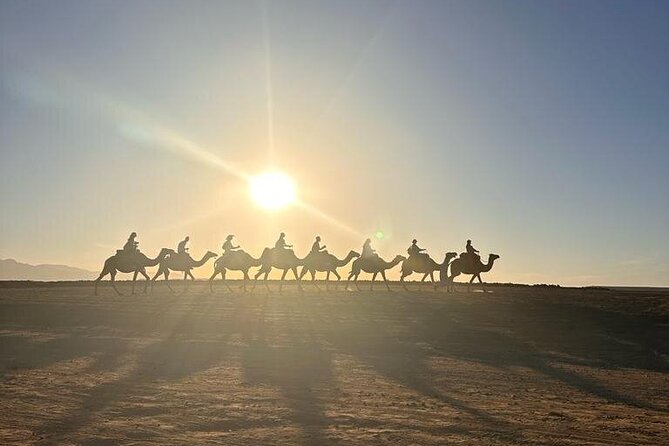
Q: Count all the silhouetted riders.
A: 8